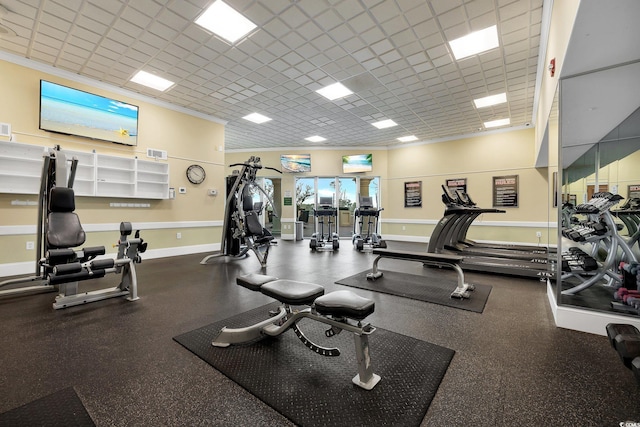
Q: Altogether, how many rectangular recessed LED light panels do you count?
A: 10